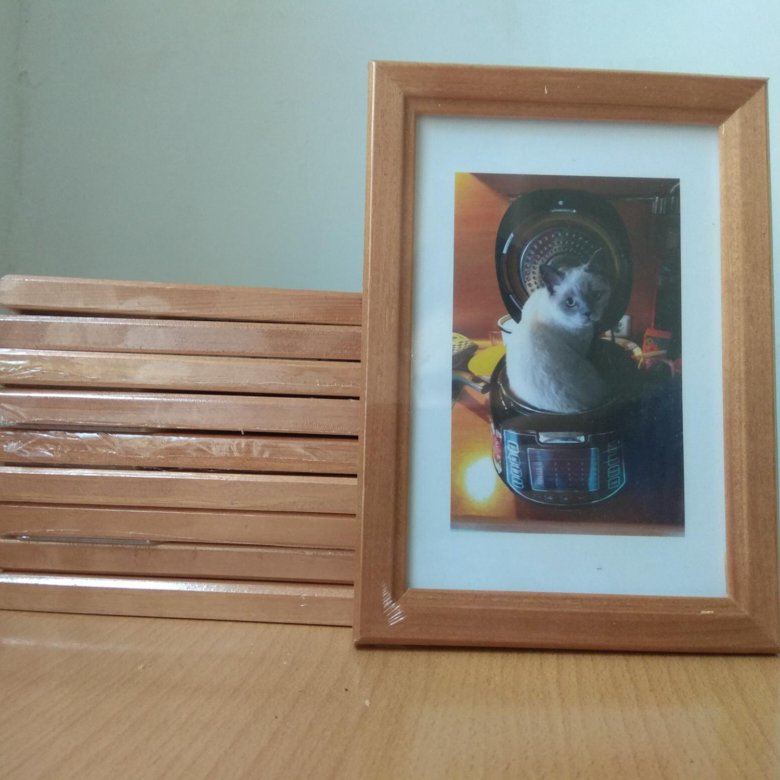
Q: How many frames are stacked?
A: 9